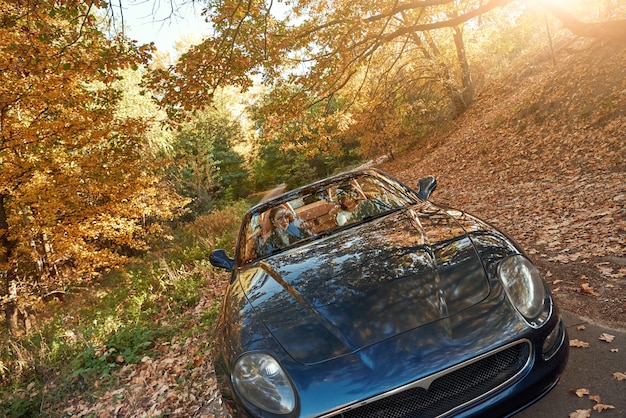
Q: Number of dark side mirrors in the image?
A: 2